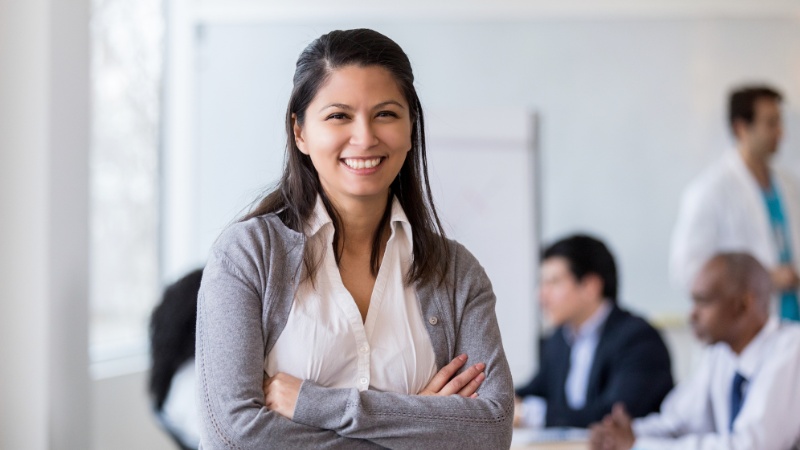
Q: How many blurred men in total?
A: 3